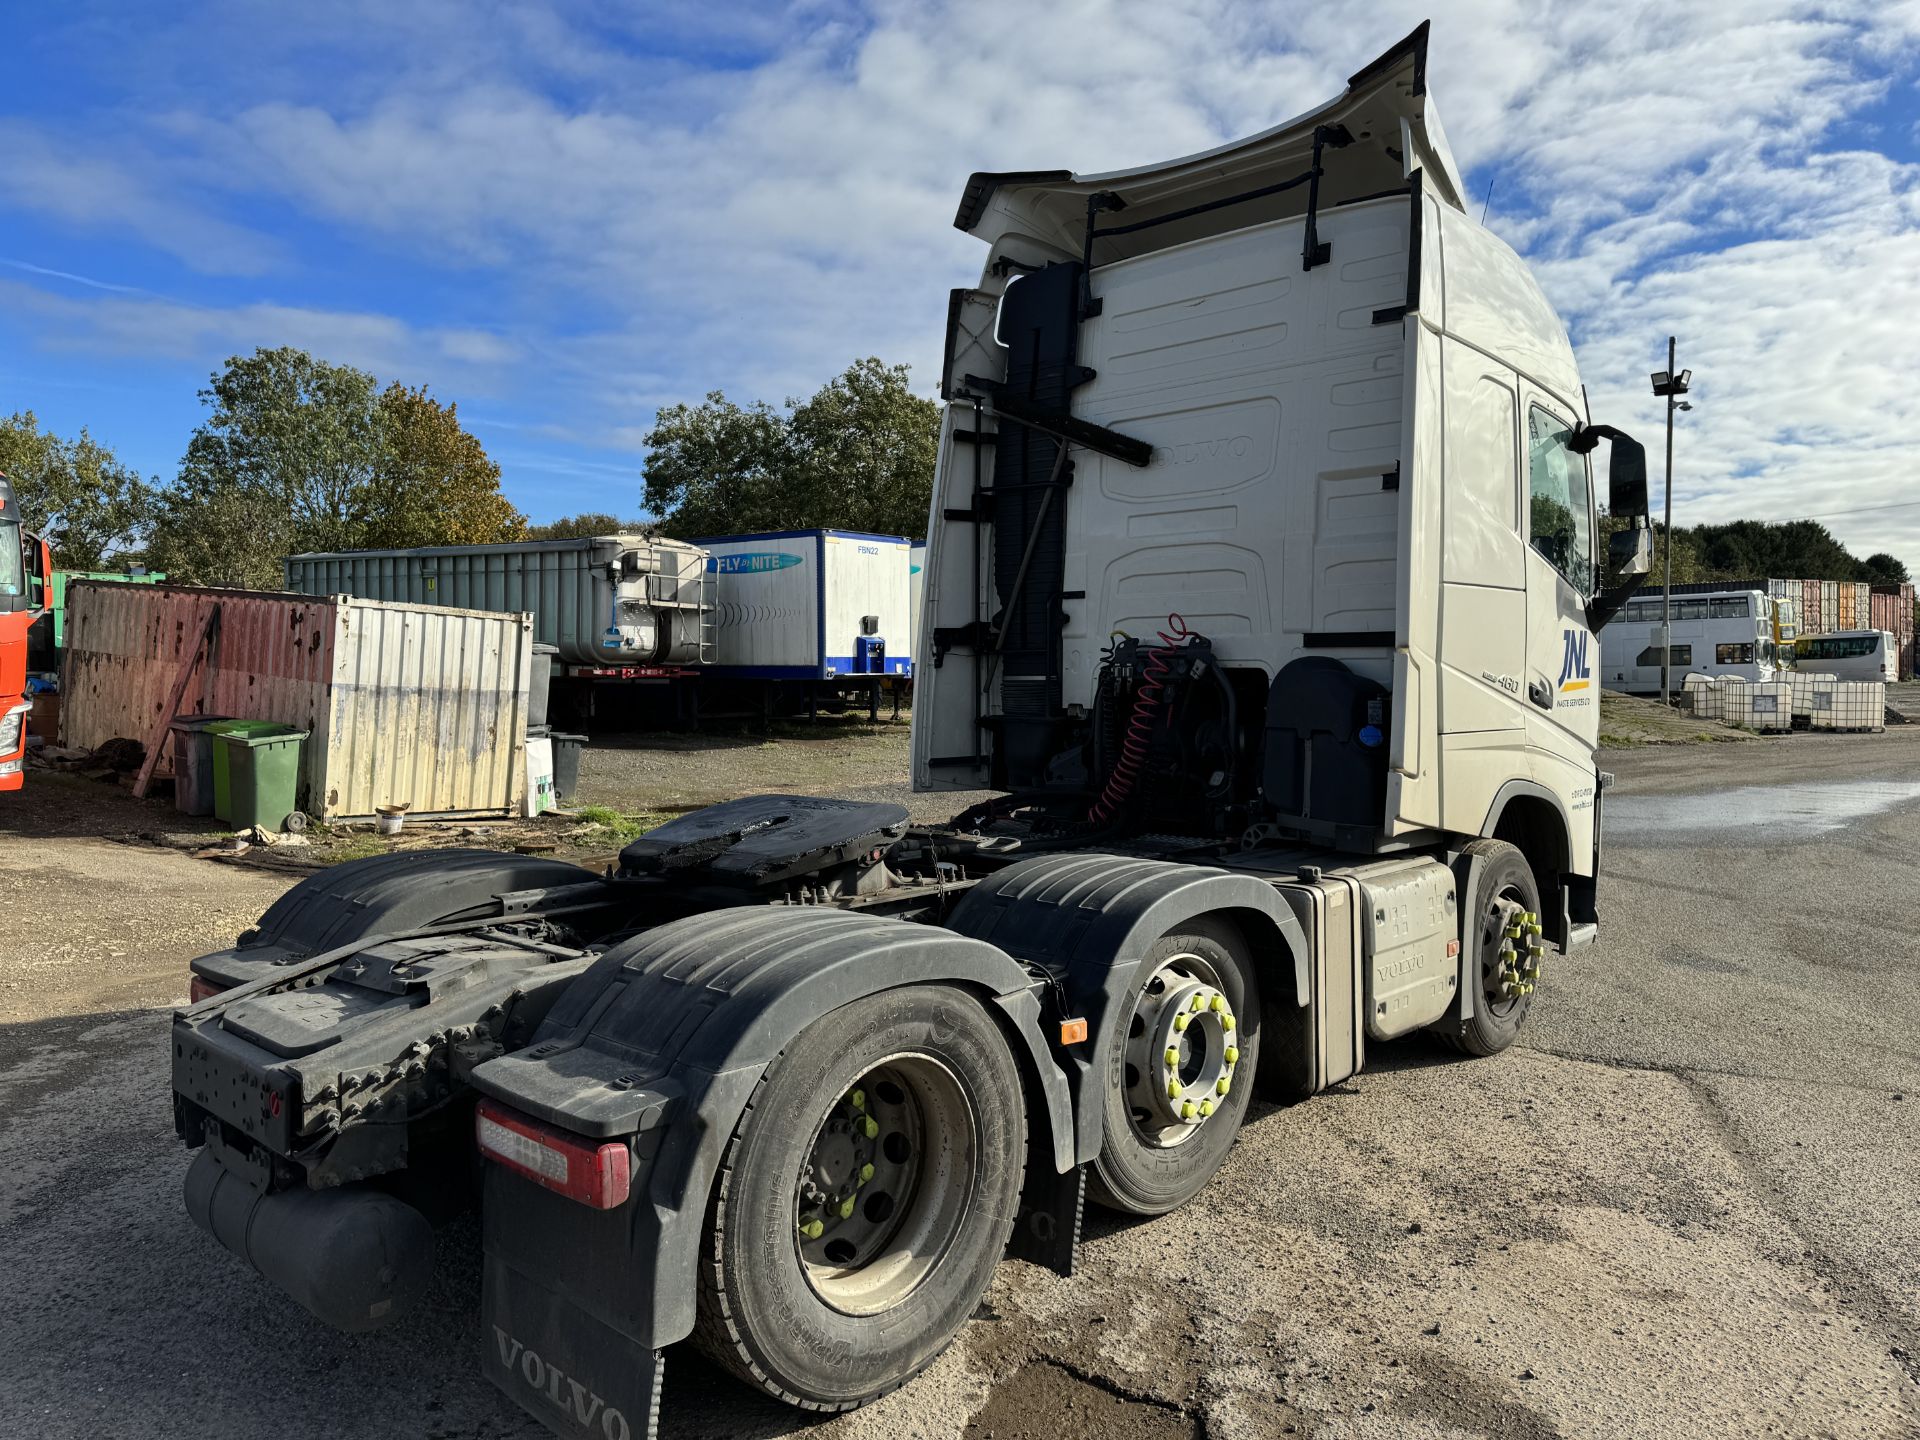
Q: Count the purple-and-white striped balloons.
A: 0